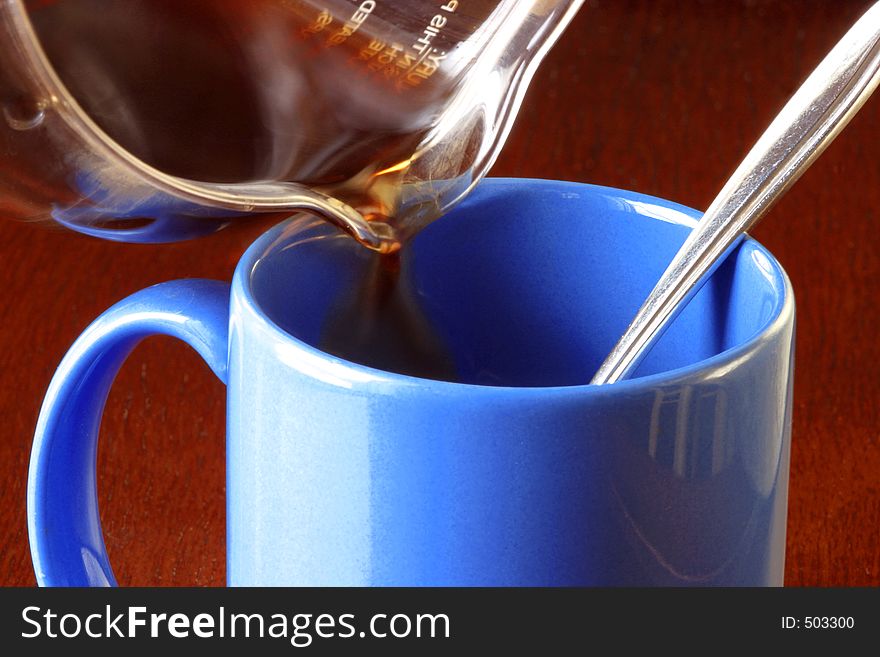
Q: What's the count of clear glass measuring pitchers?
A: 1